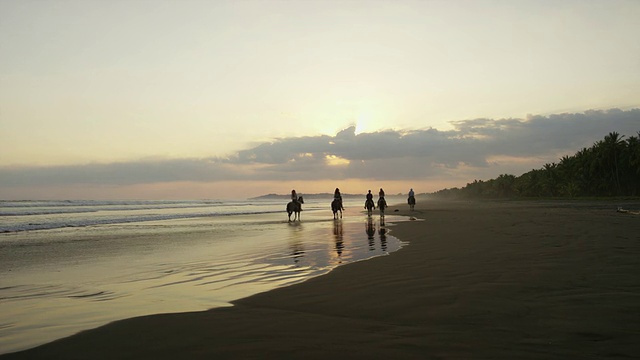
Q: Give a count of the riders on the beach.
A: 5